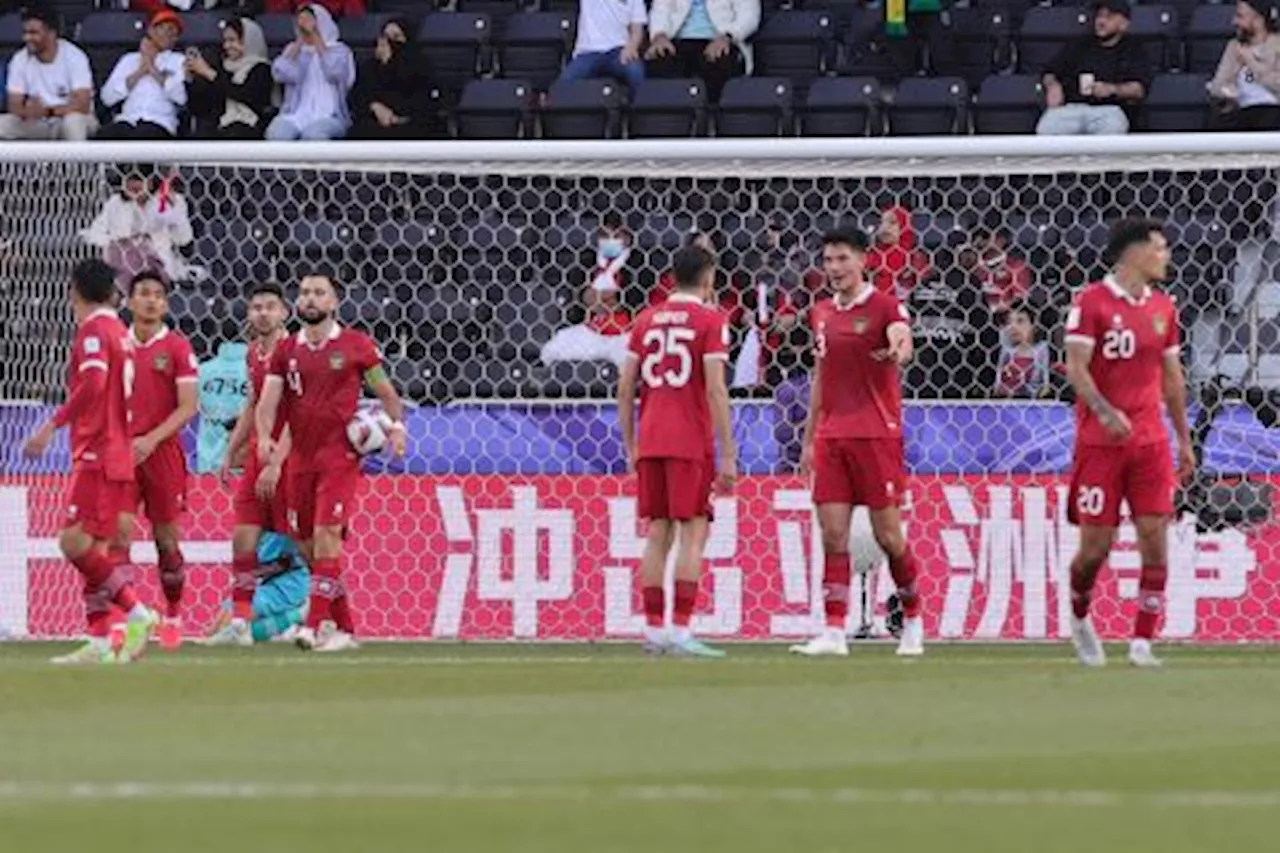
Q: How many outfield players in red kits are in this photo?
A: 7